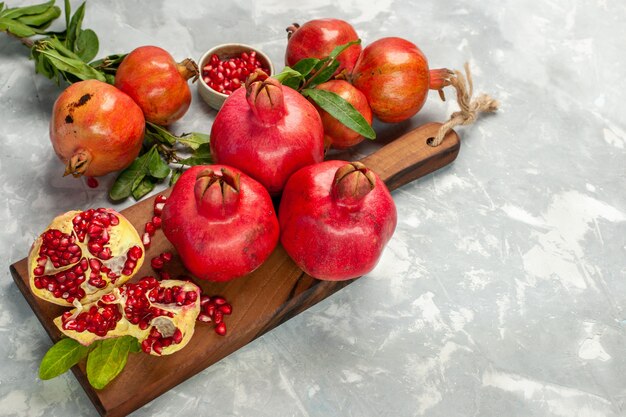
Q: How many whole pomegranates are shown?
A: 8